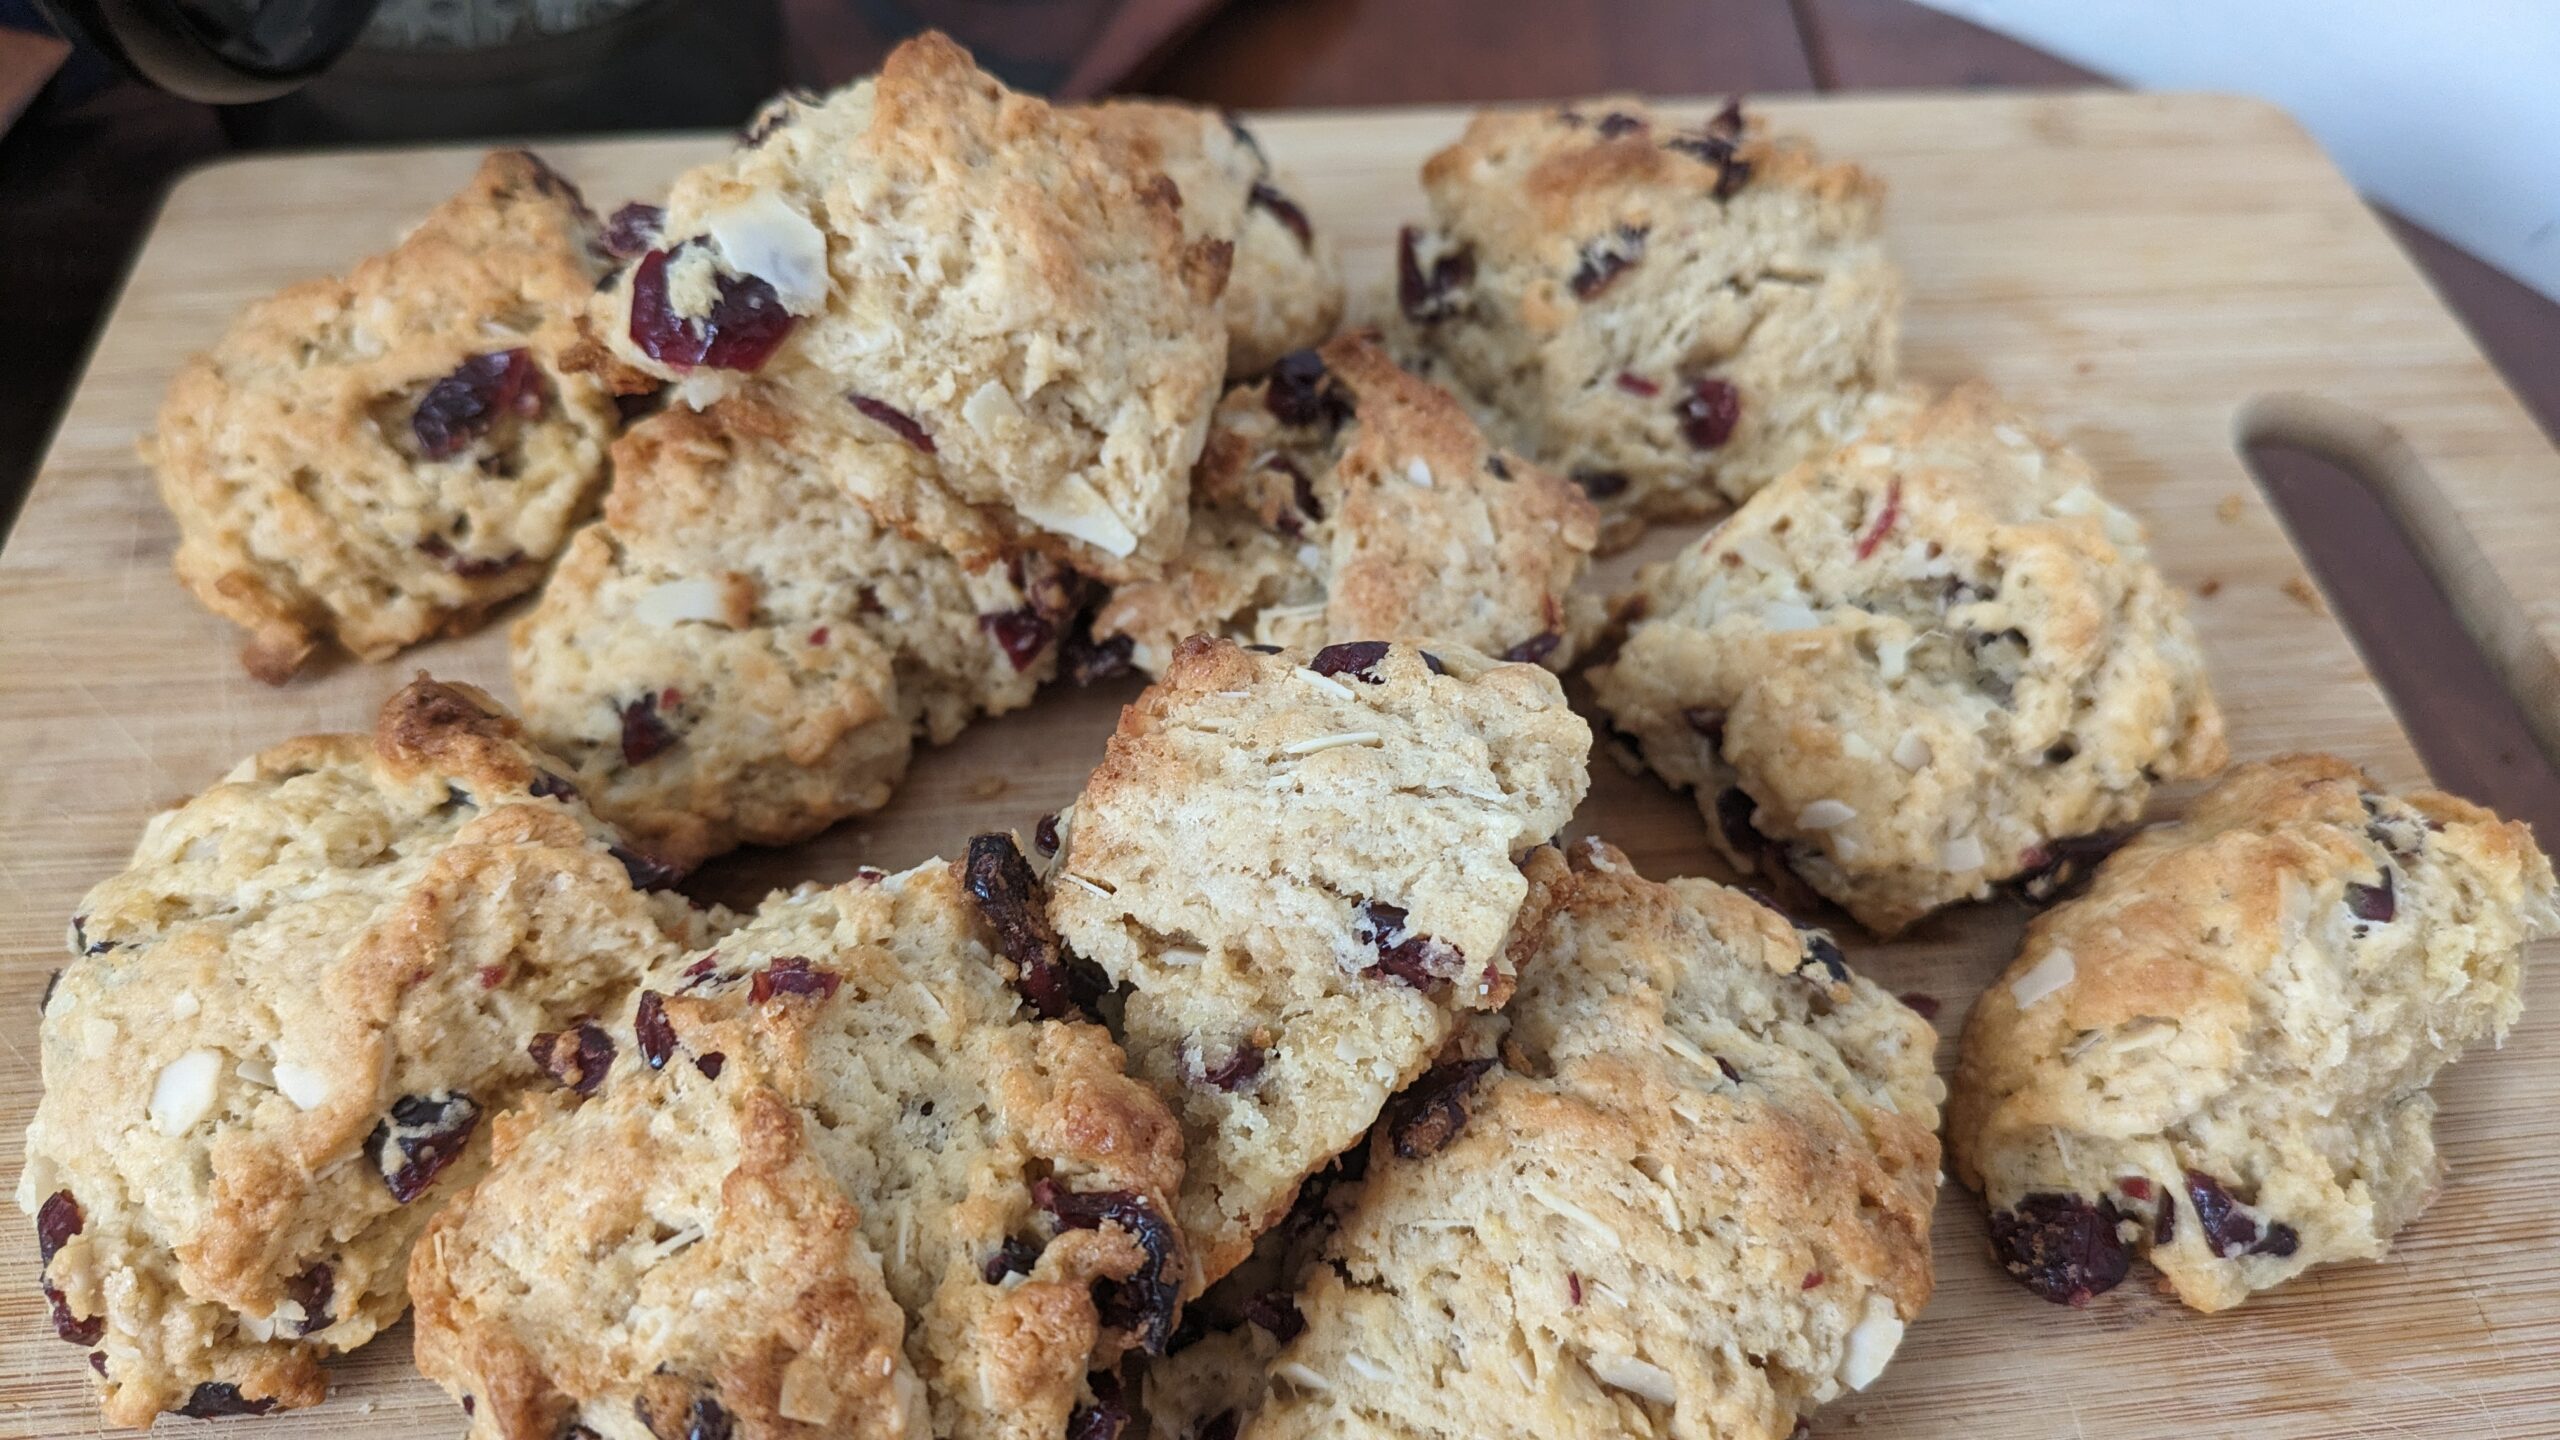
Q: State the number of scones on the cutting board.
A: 12